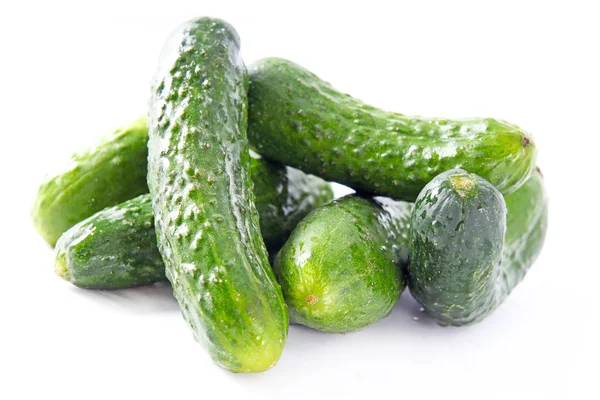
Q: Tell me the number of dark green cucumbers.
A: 2